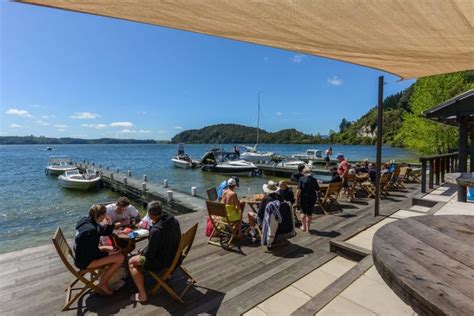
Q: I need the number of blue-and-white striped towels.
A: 1